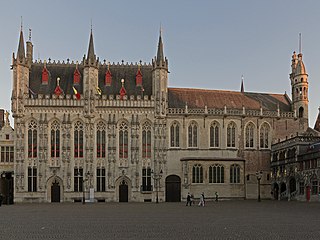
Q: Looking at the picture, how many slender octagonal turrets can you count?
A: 3